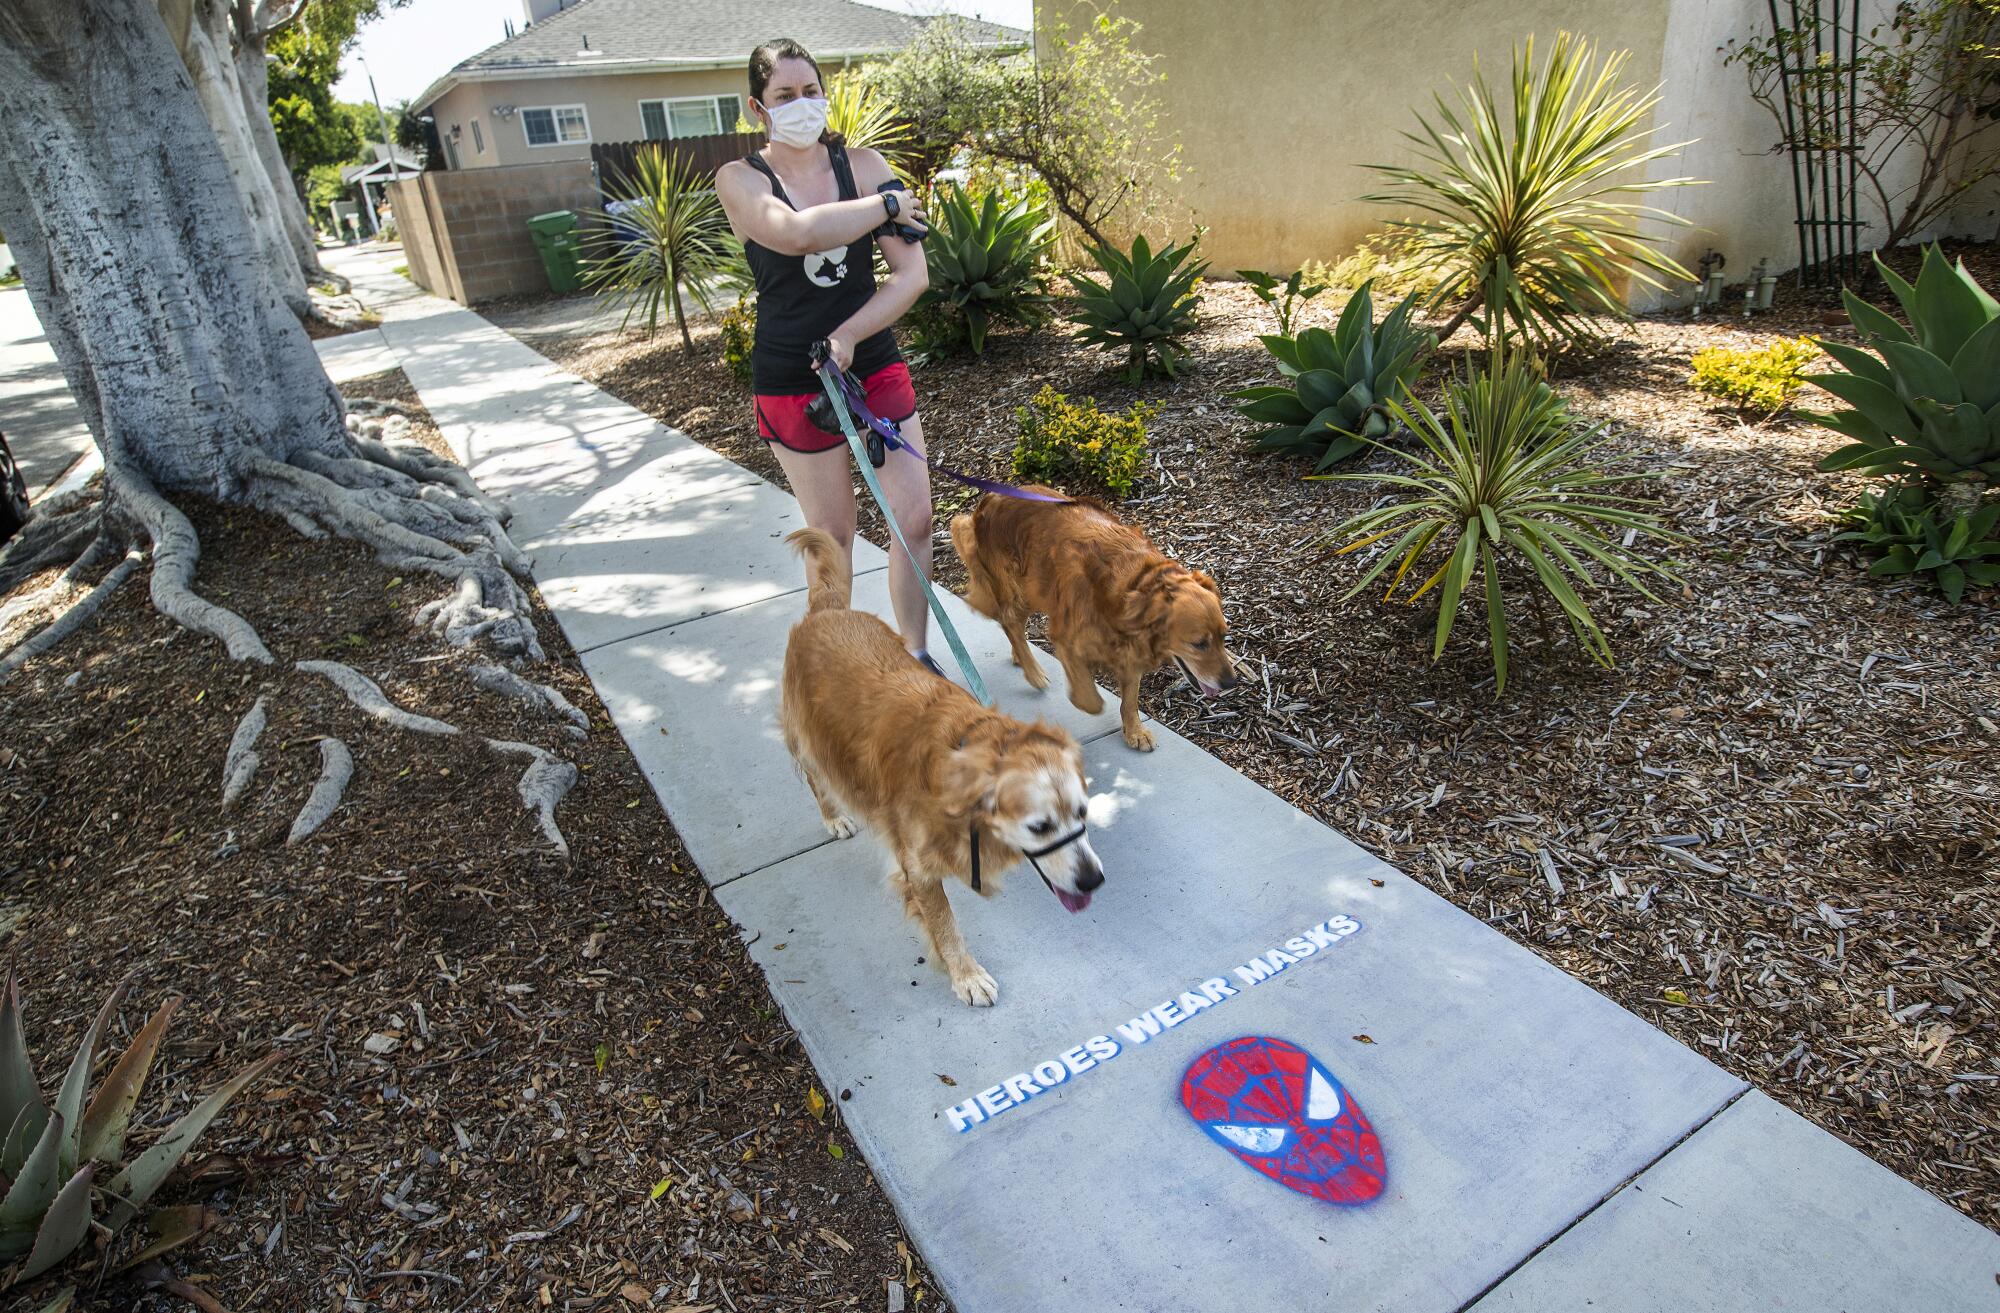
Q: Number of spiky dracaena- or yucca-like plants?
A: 4